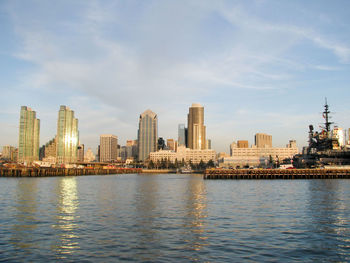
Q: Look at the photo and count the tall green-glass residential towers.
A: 2